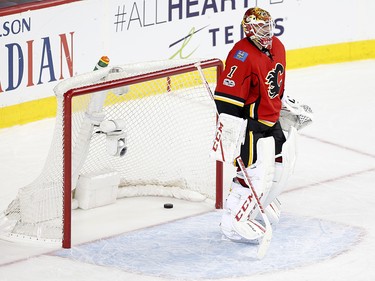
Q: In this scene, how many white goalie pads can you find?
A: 2